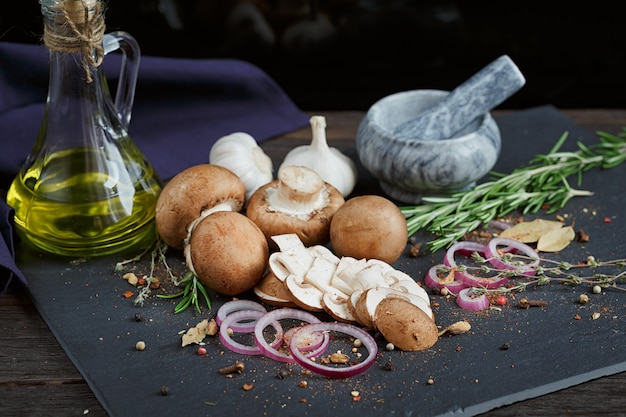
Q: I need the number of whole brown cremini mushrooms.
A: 4